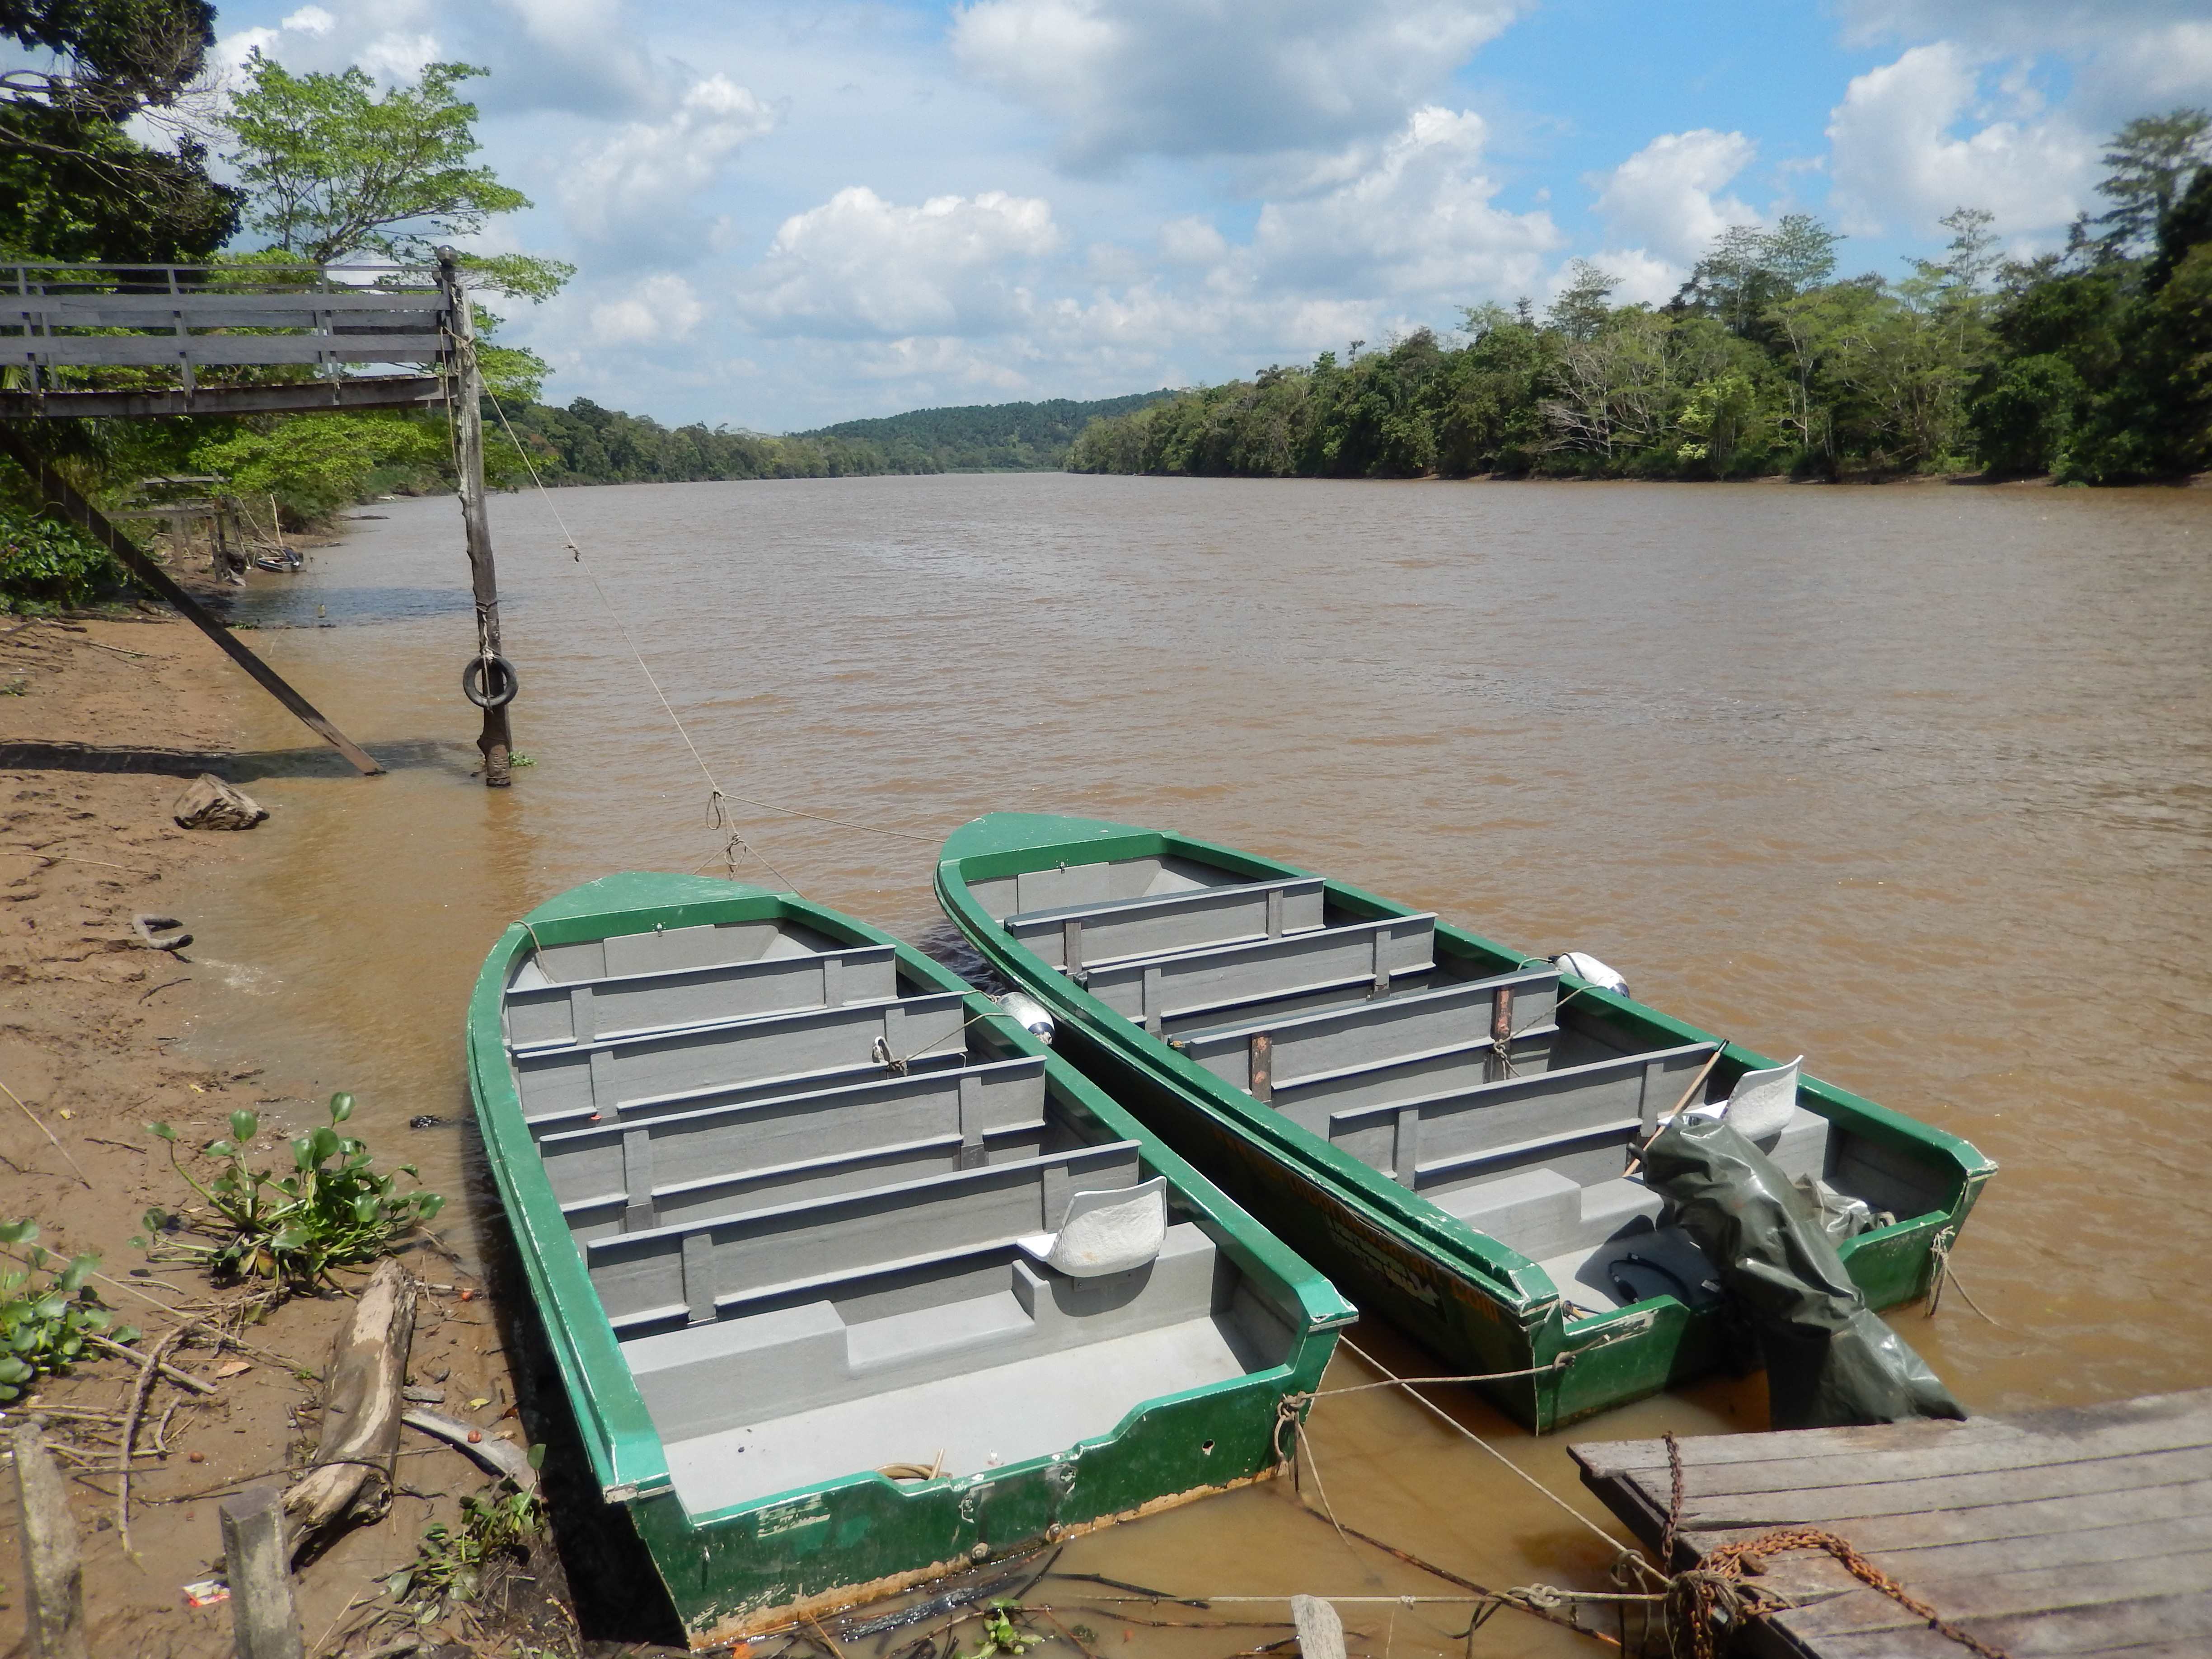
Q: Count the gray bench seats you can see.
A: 8